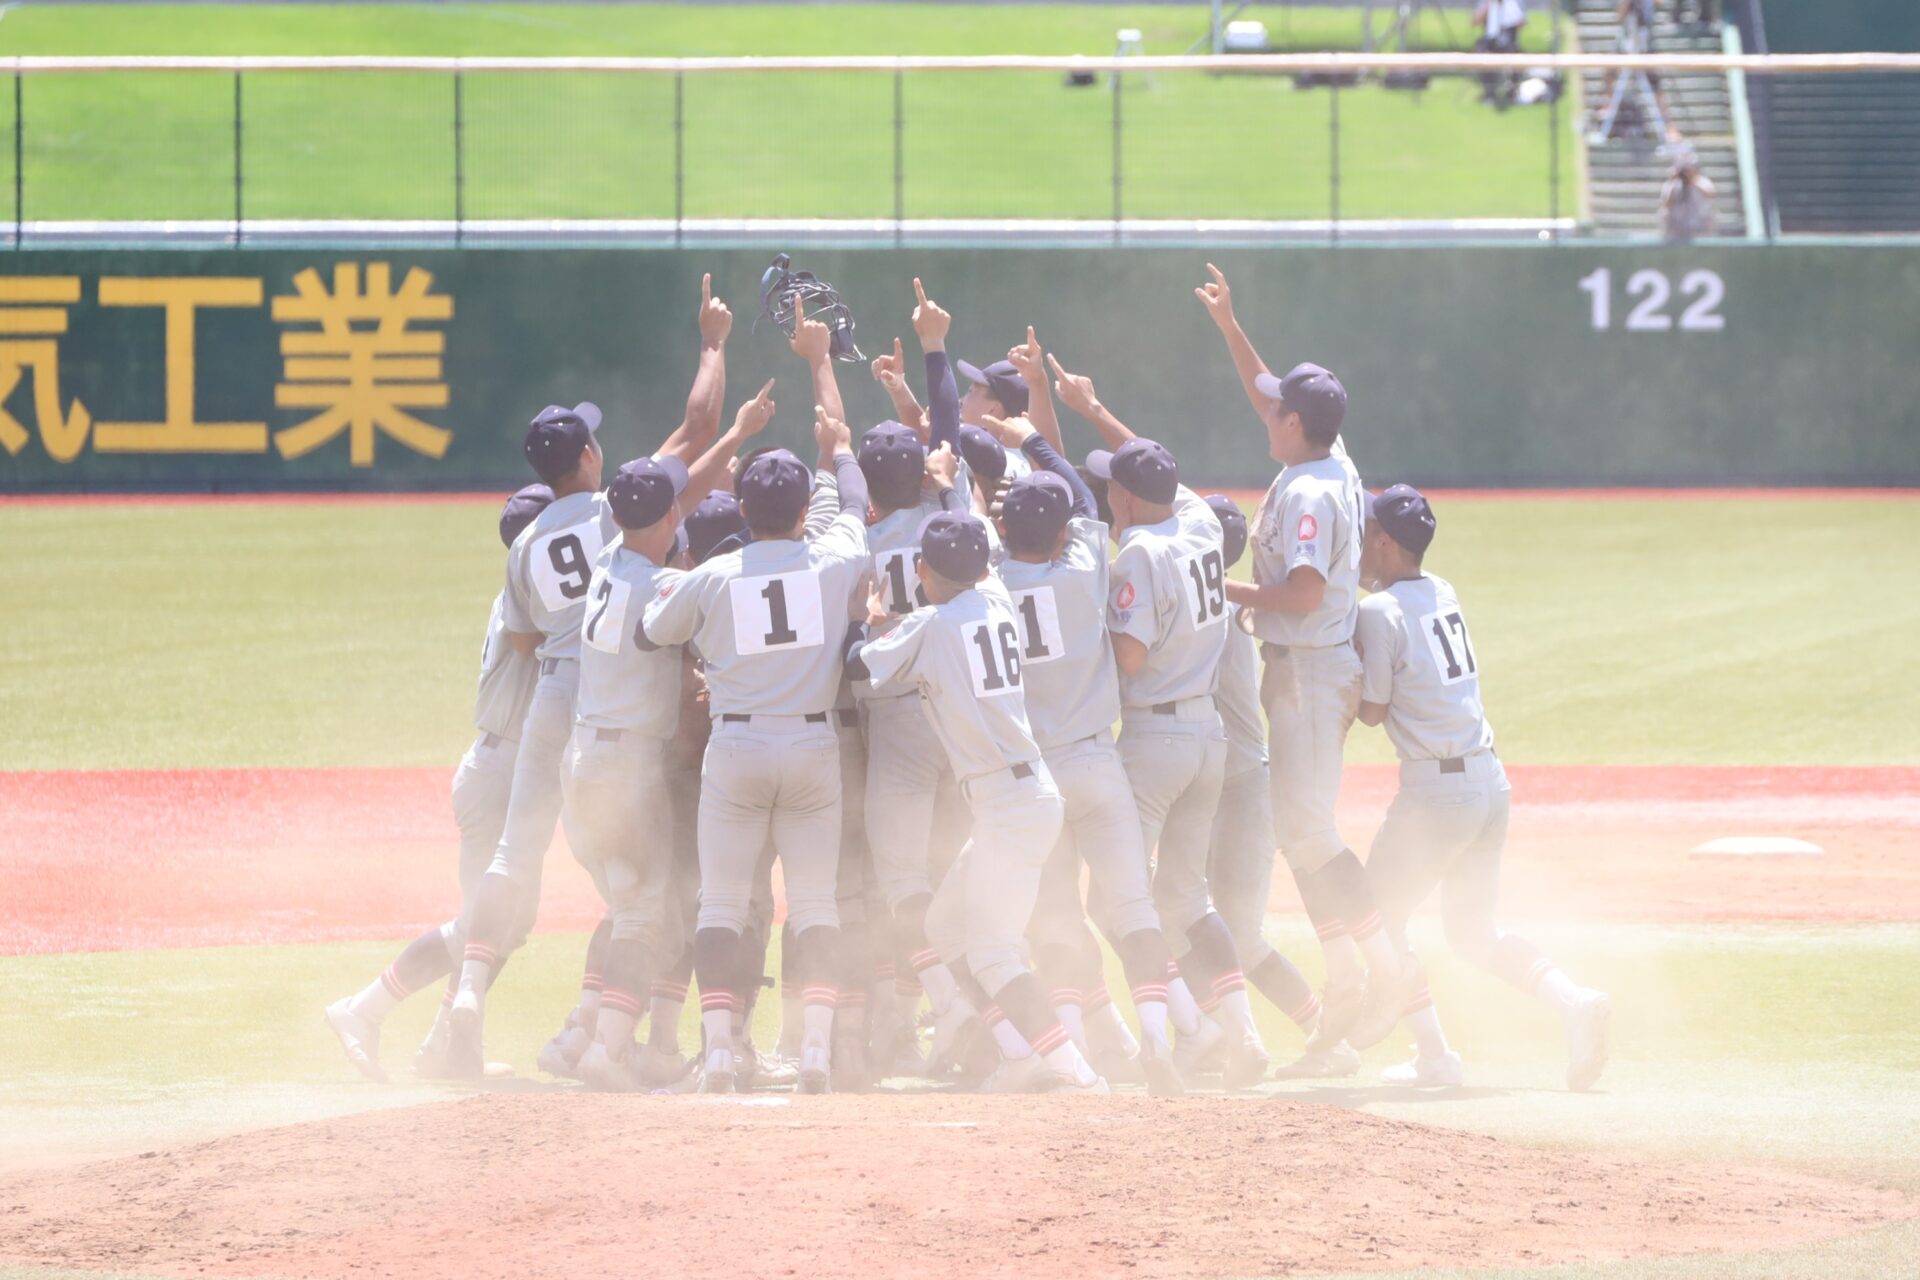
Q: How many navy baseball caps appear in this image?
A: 14